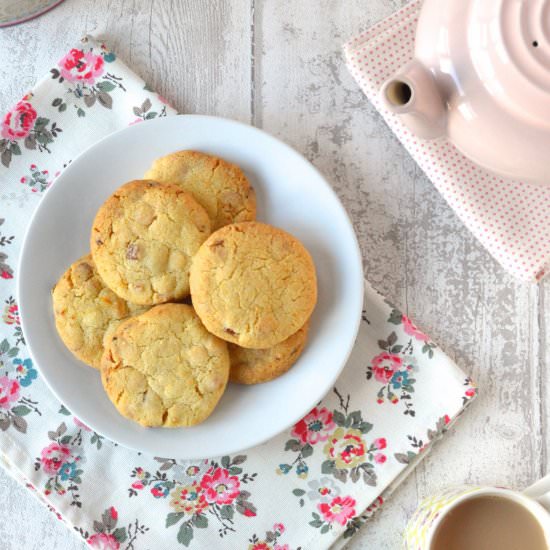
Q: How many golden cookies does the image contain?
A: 6